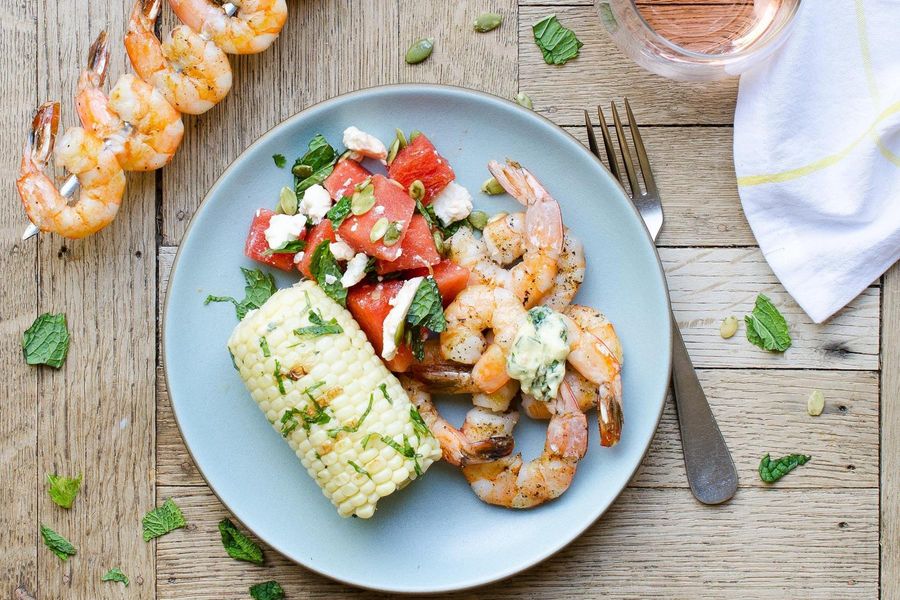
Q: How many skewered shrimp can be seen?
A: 4